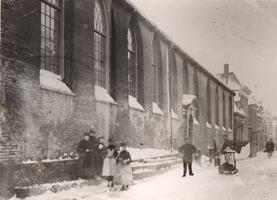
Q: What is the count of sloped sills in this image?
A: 10